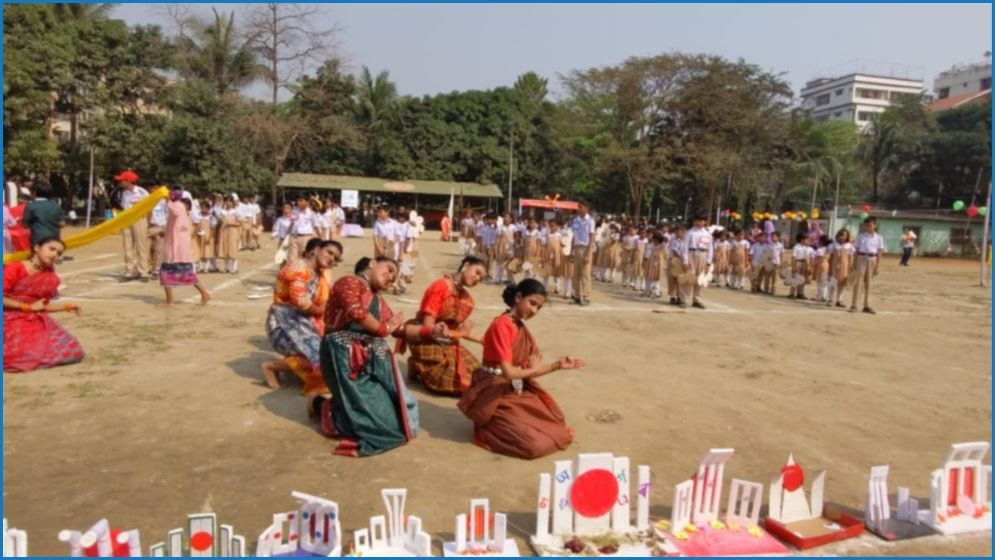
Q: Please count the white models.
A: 11